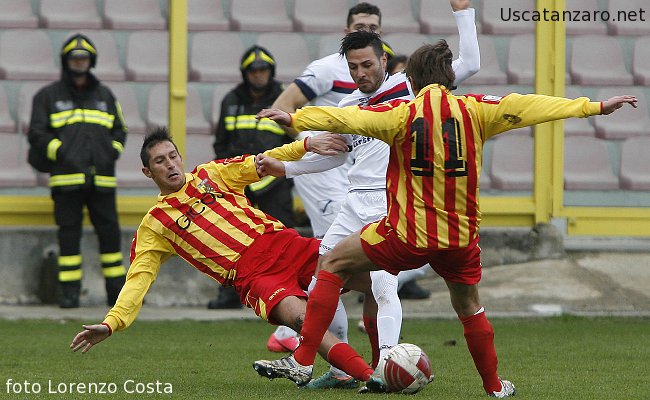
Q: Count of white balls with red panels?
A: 1